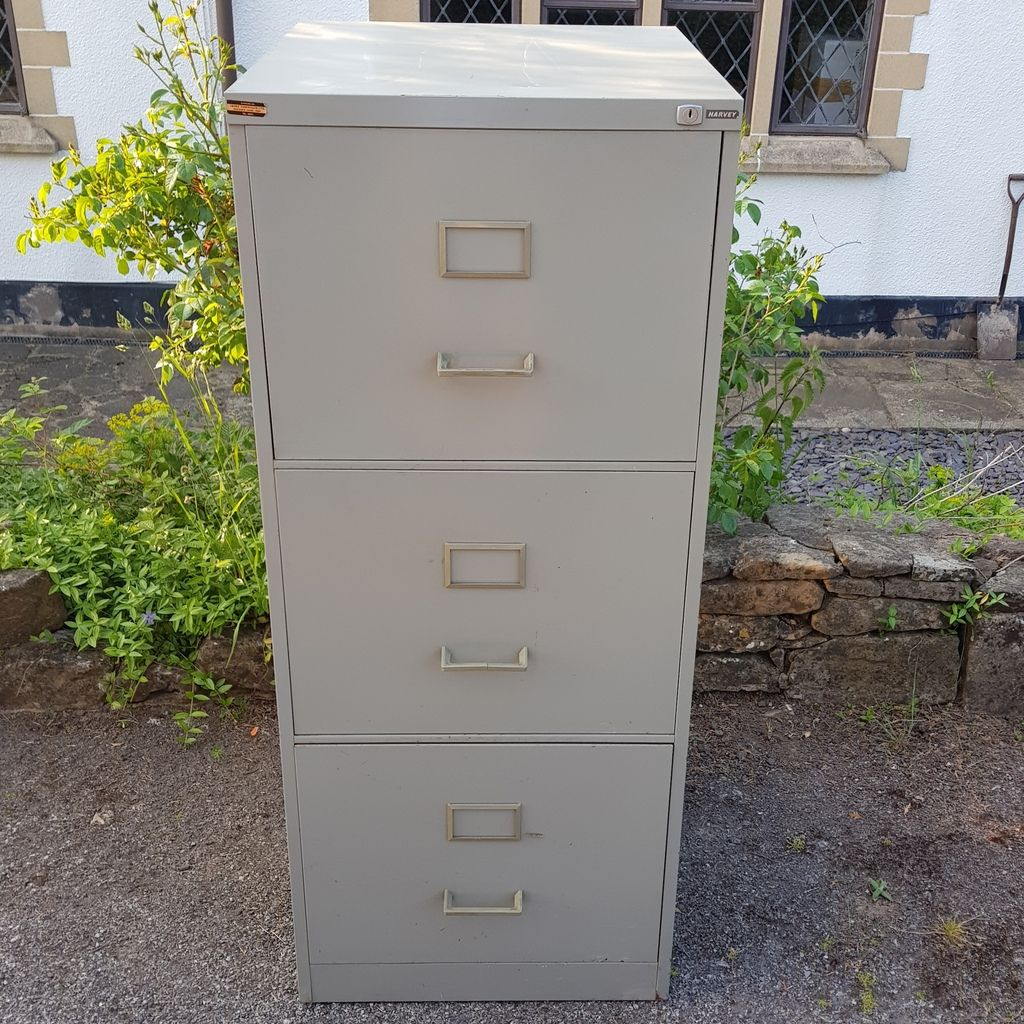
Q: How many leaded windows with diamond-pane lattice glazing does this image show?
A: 5